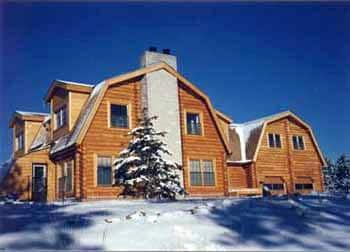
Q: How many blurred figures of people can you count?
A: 0